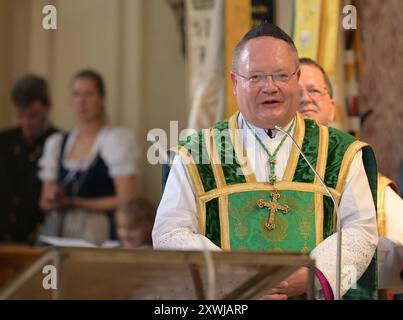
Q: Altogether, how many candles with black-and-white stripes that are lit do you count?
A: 0